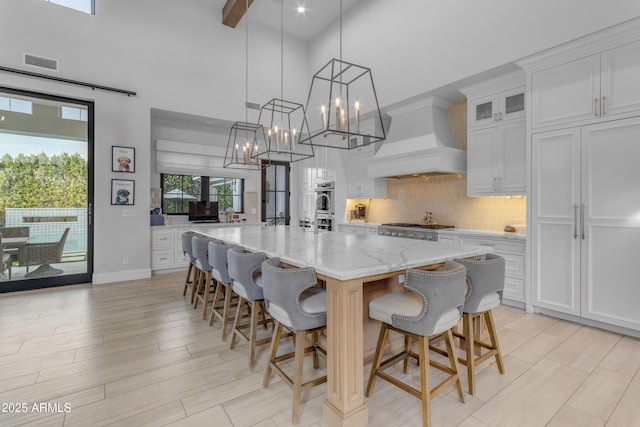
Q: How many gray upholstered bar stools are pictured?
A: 7